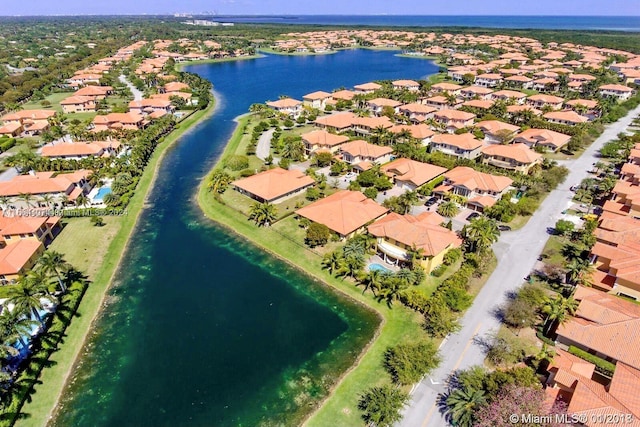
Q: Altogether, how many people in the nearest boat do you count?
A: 0